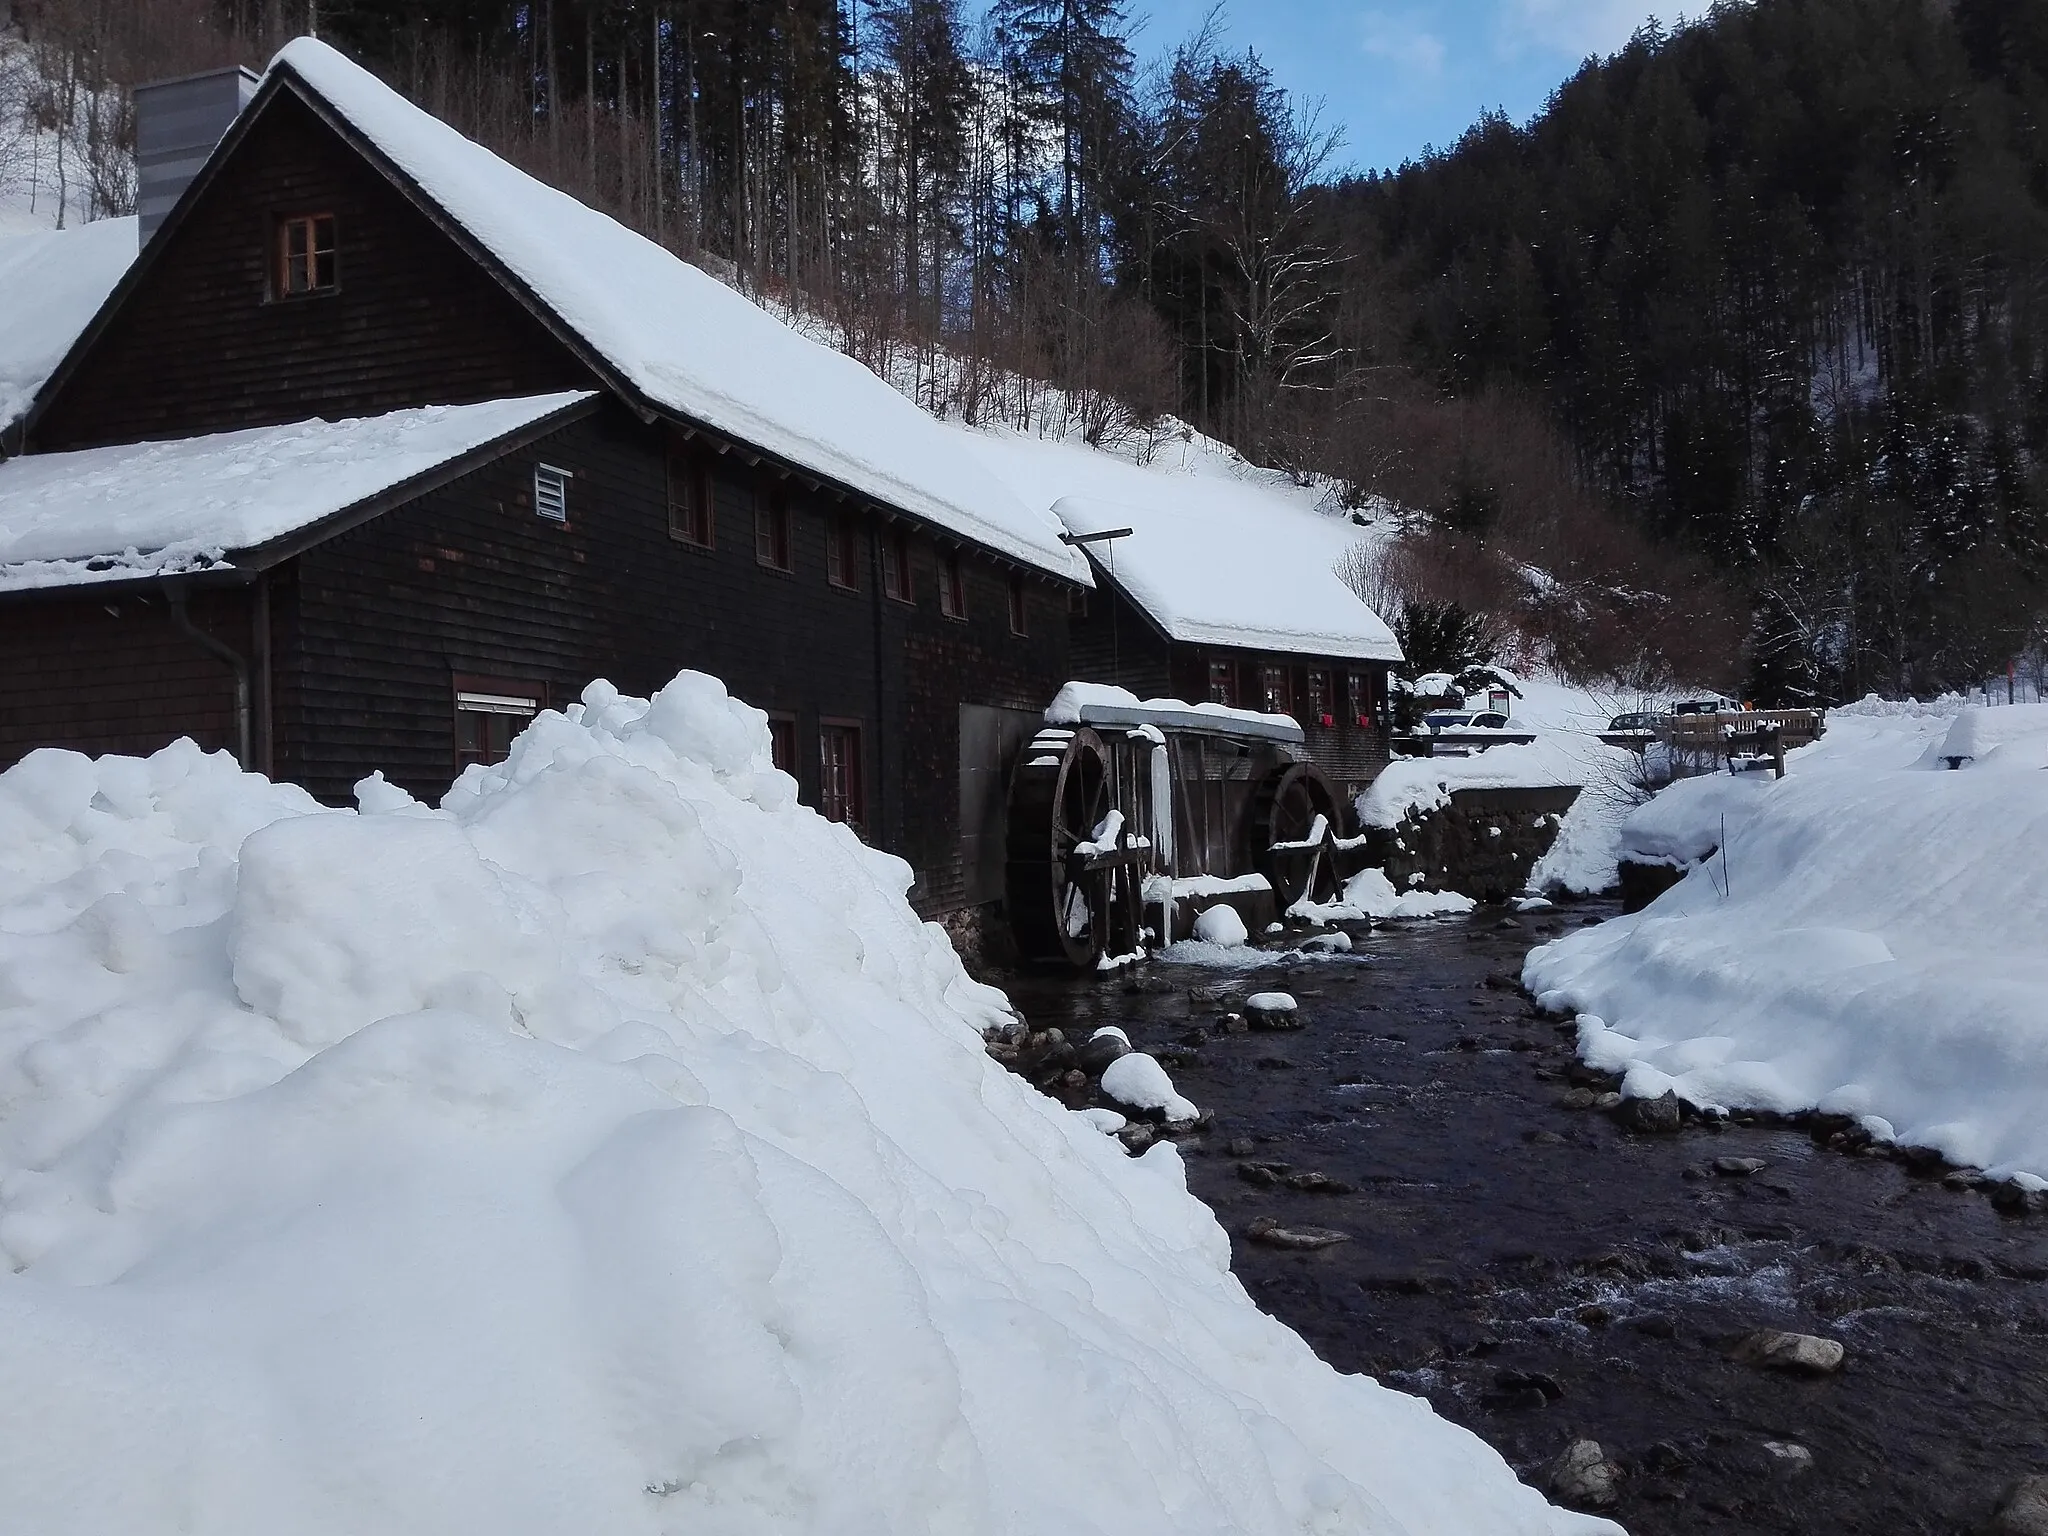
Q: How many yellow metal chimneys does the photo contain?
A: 0